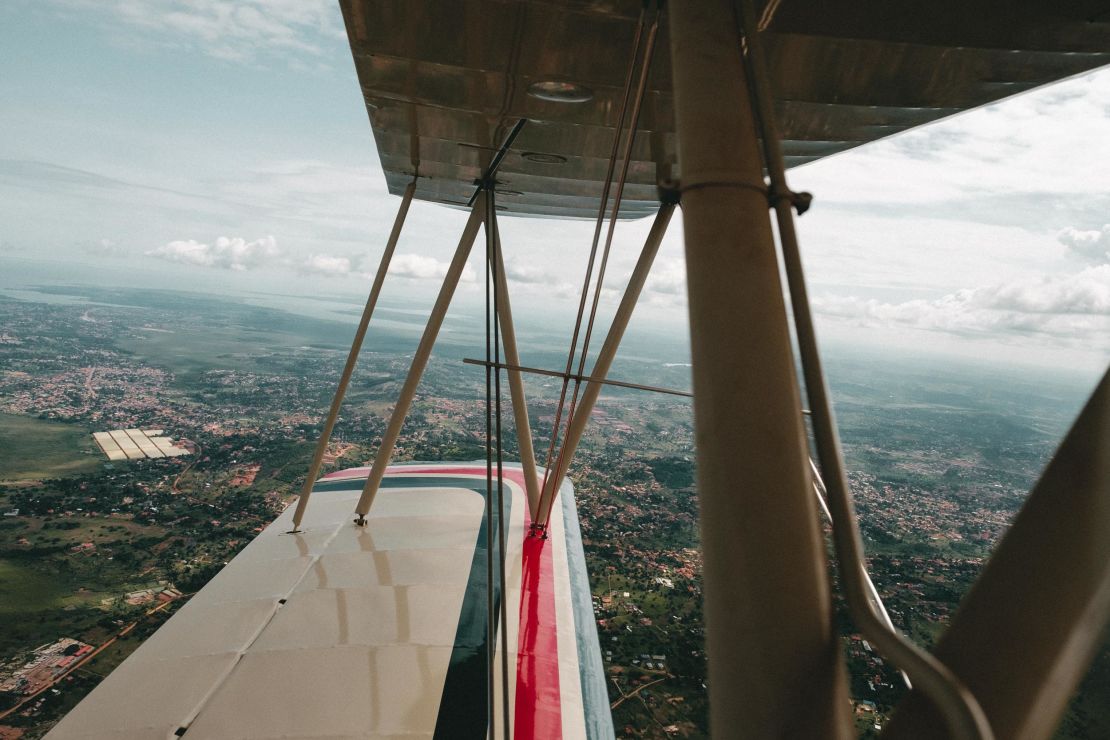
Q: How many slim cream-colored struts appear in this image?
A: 4